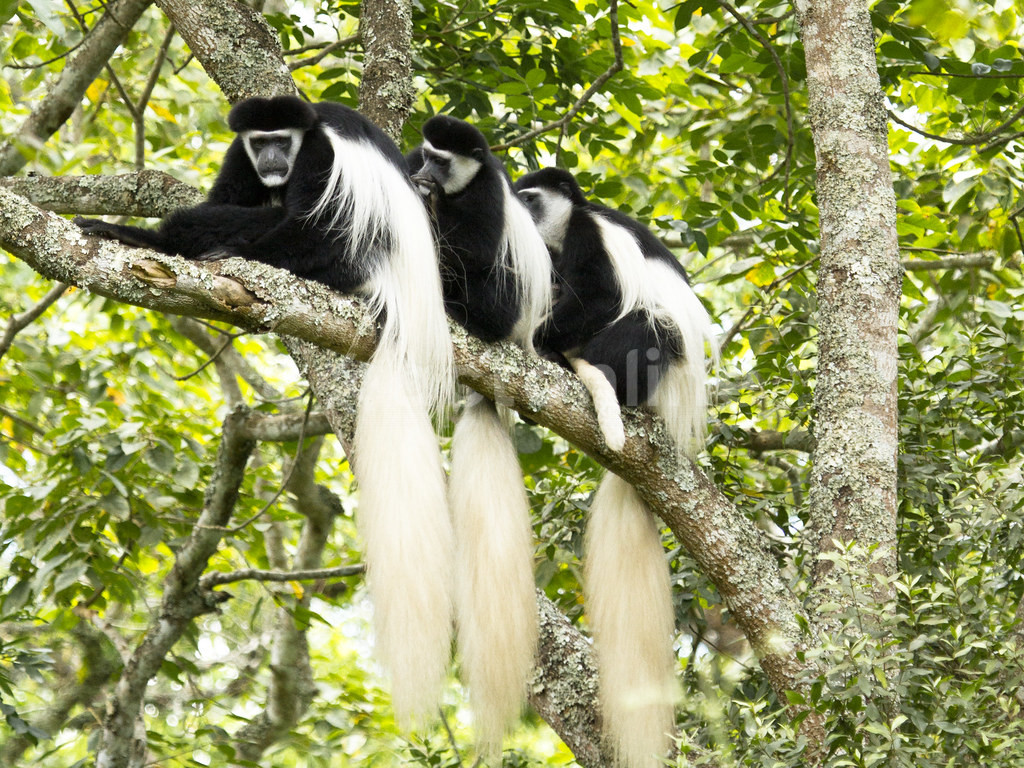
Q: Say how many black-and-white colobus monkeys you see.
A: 3